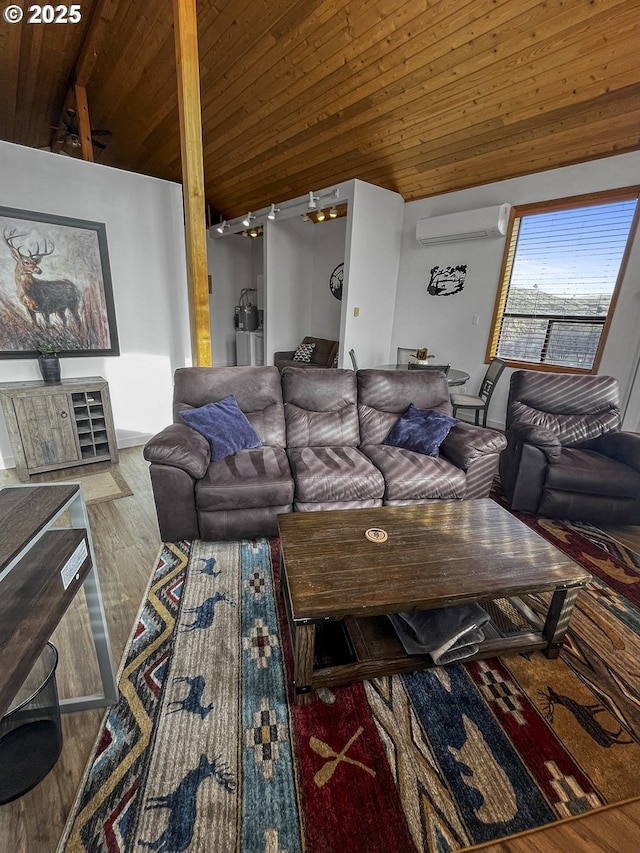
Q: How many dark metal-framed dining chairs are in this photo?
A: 4